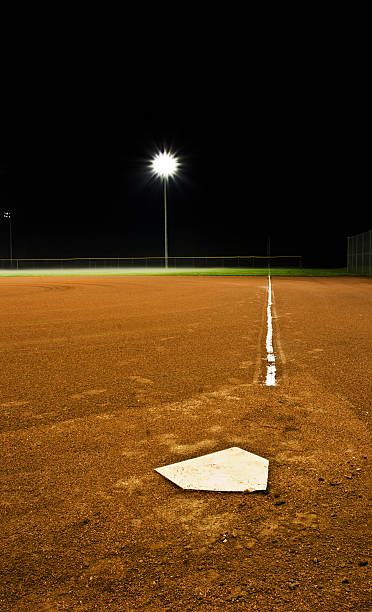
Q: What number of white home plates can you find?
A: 1